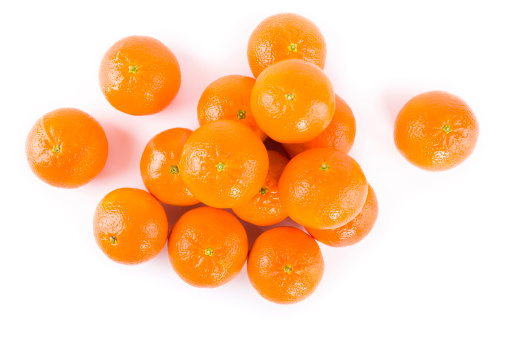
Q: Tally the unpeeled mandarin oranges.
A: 15